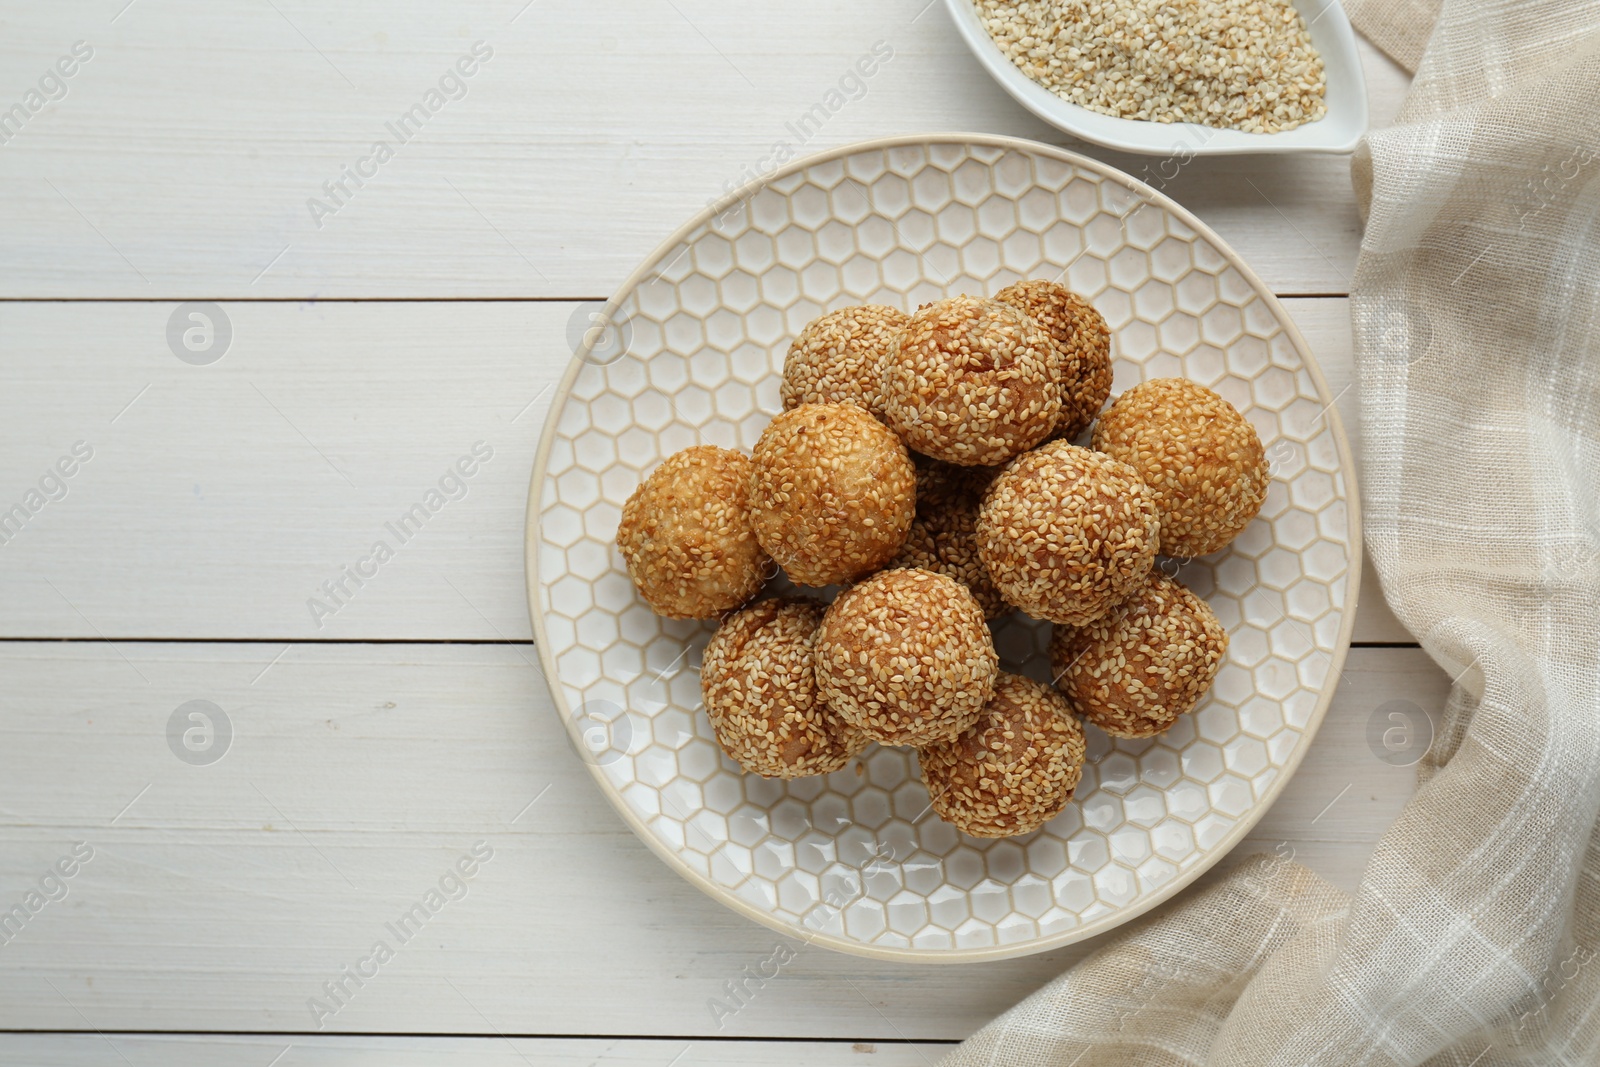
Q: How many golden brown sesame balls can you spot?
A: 12